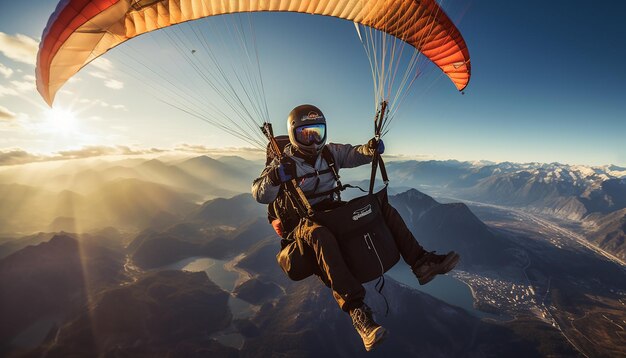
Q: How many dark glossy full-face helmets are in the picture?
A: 1